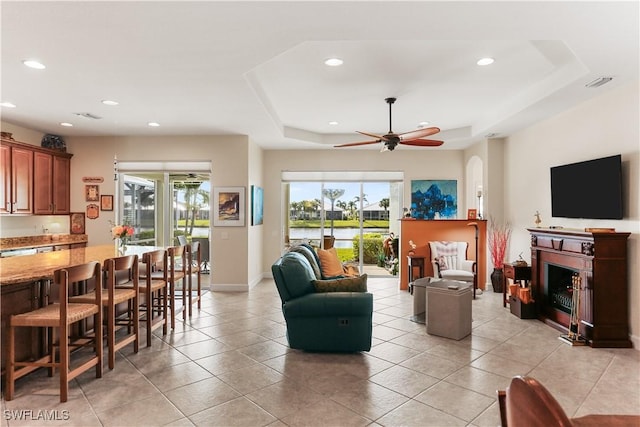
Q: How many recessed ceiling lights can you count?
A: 9